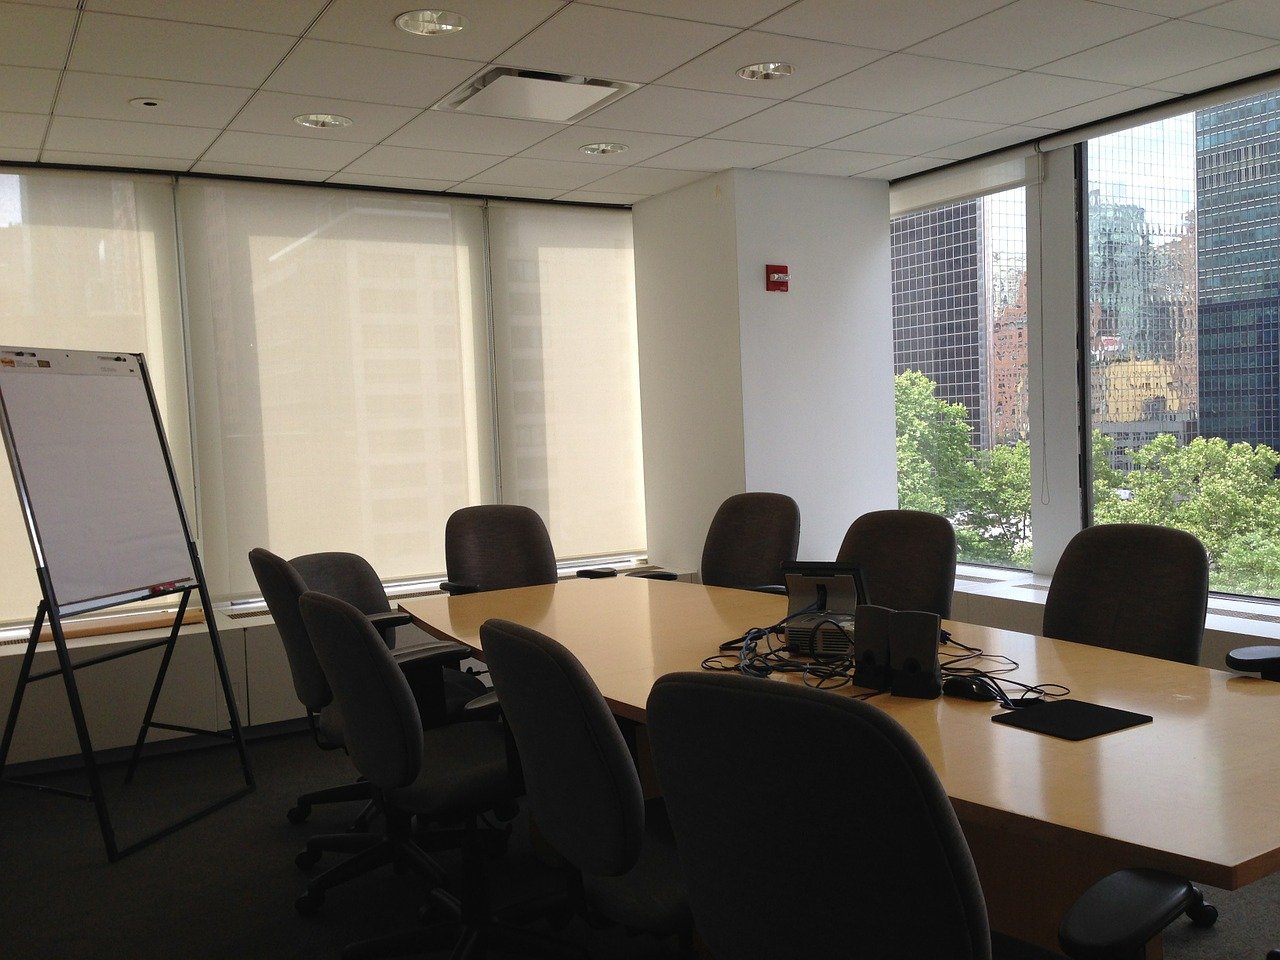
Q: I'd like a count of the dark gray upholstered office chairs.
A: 9